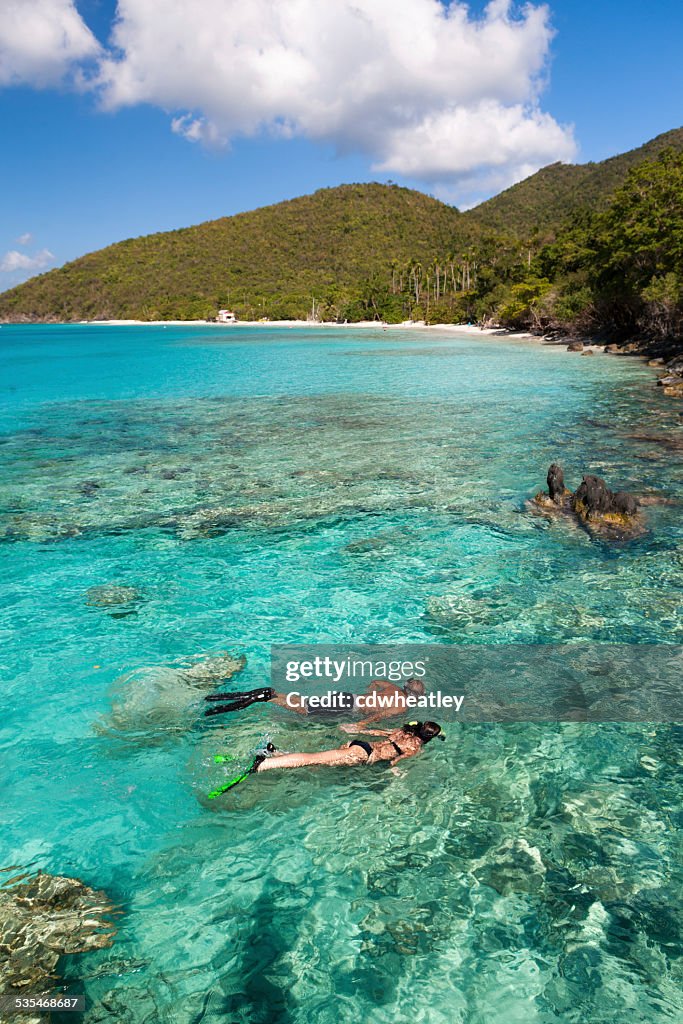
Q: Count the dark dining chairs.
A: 0